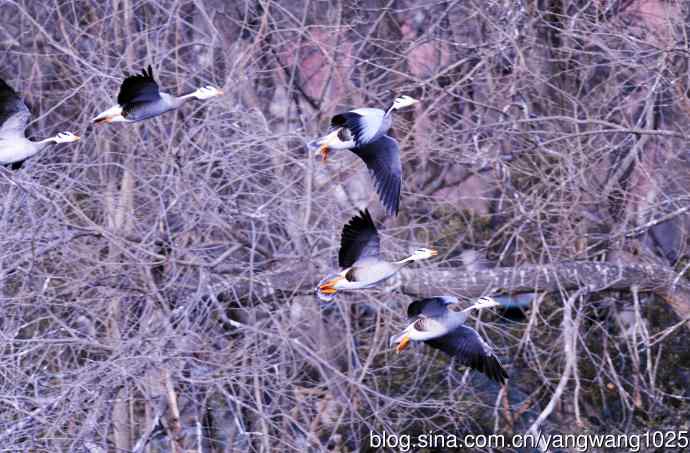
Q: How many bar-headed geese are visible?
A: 5